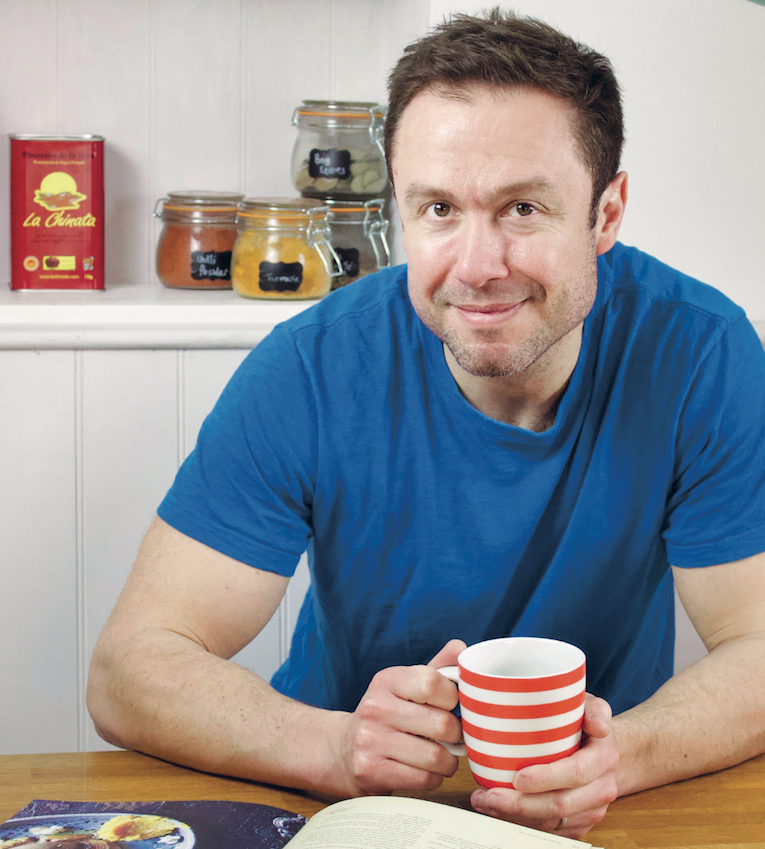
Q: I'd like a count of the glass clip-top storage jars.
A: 4